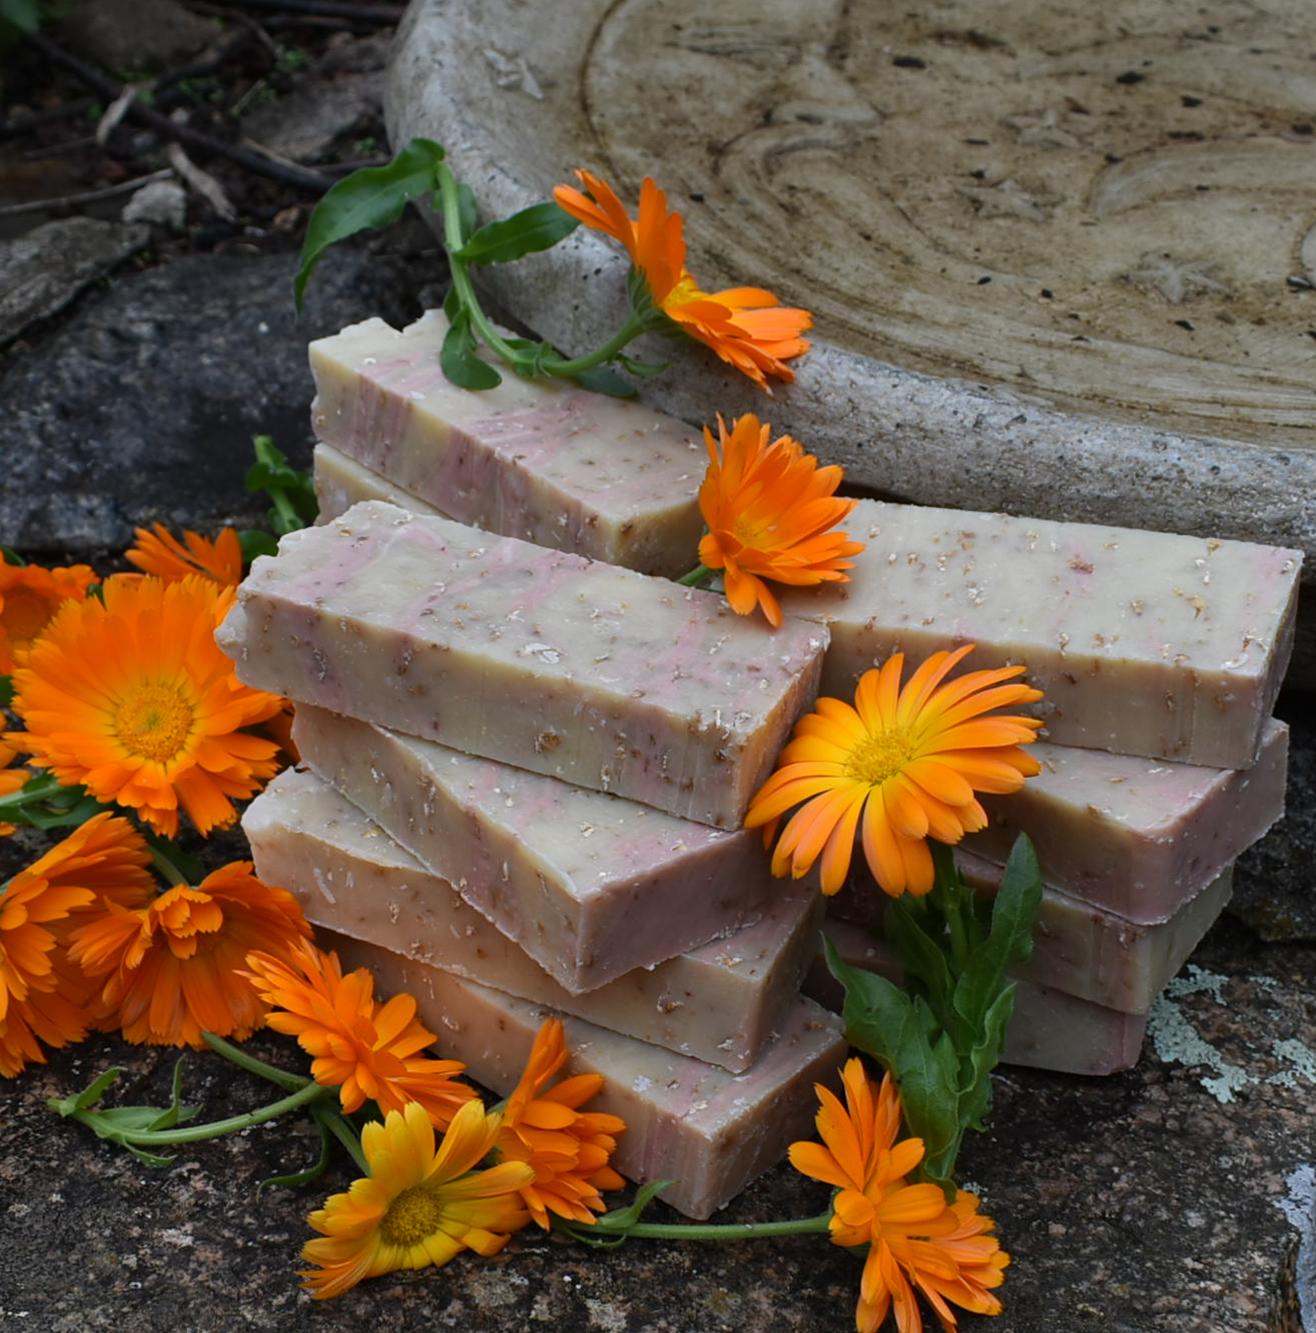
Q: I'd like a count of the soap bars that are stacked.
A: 10